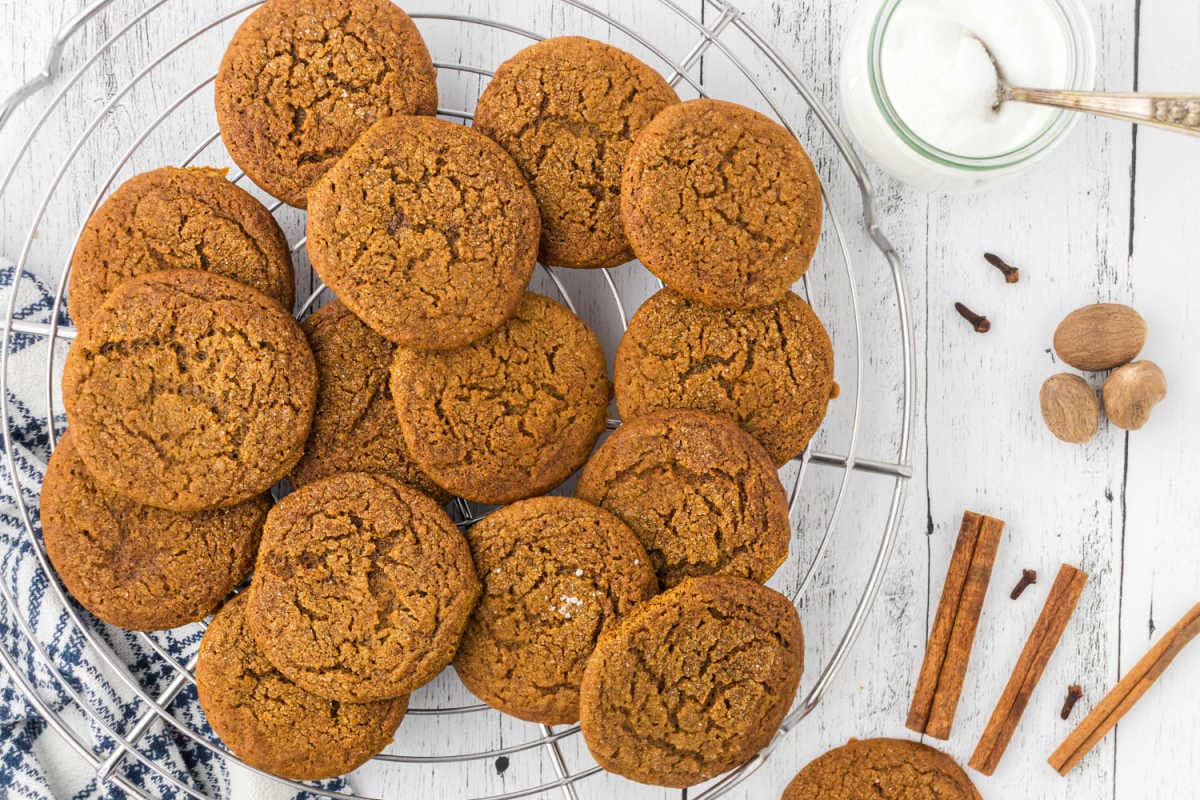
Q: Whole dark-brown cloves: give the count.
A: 4